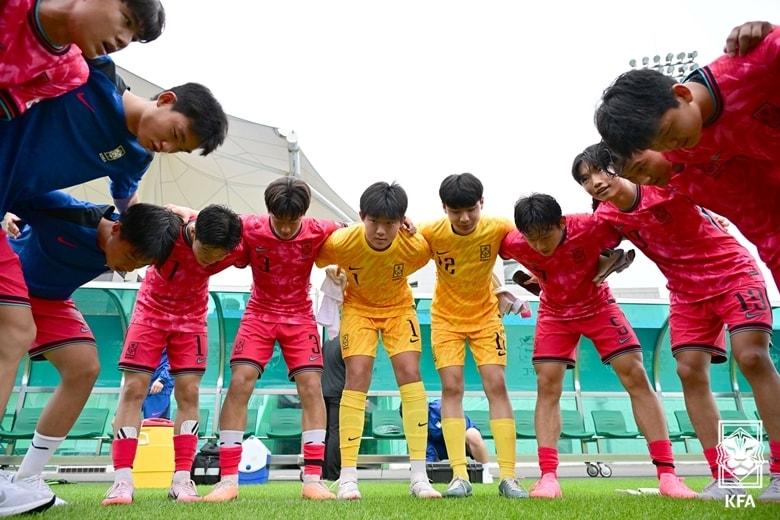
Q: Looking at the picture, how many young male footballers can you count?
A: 11